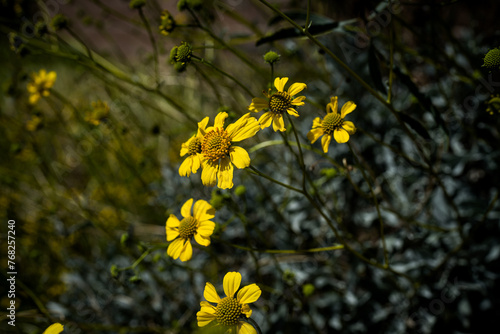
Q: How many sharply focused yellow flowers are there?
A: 6